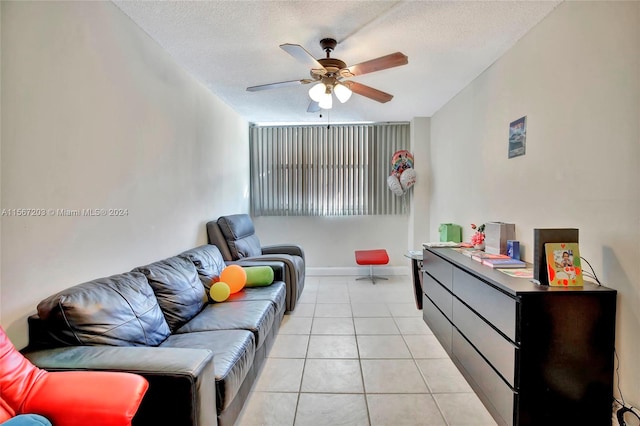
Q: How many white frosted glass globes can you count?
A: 3